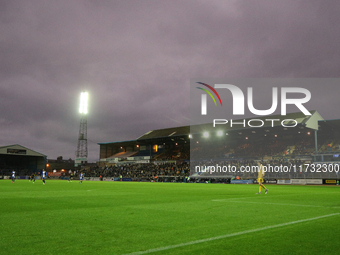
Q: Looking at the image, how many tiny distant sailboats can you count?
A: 0